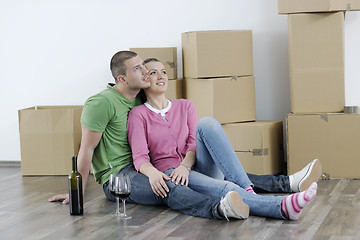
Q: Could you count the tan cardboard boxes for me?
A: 9